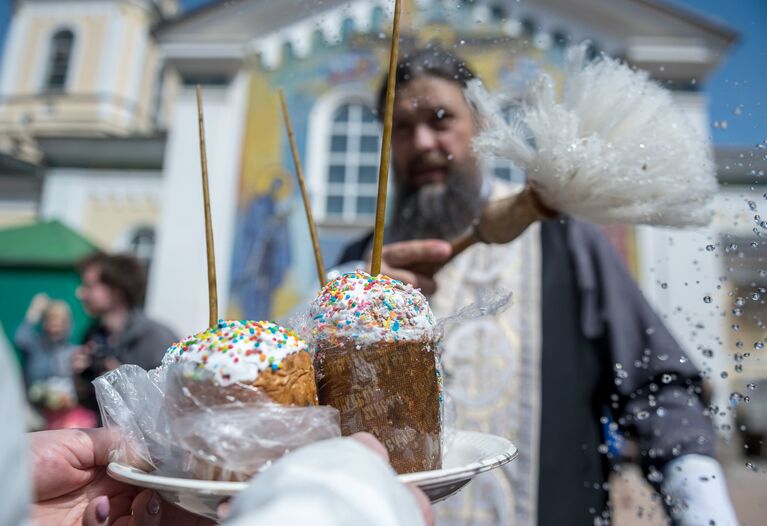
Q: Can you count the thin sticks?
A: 3